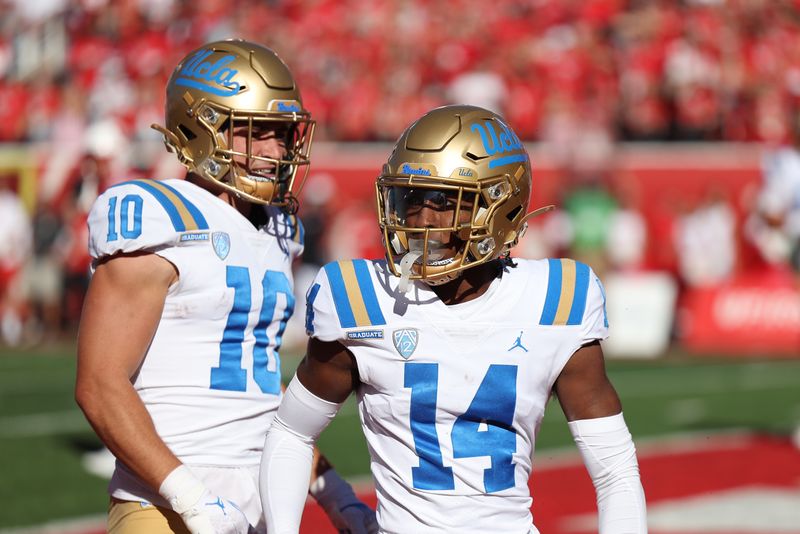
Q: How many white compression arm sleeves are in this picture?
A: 2